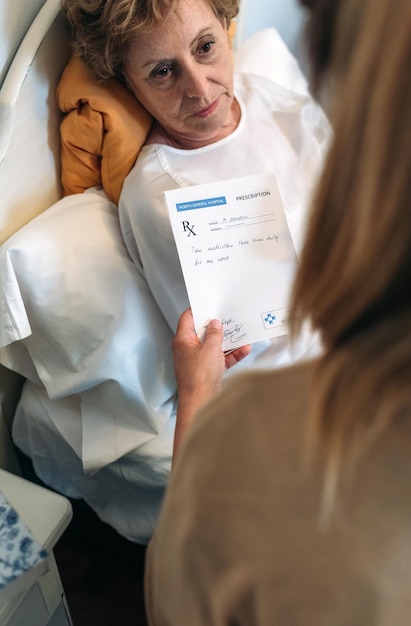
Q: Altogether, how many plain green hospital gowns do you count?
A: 0